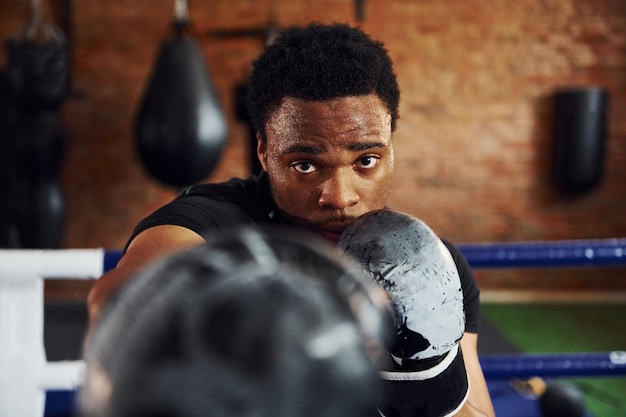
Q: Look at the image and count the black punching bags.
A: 3